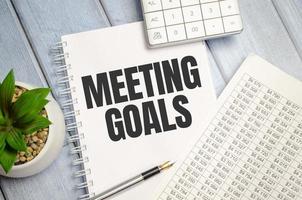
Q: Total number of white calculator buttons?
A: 14